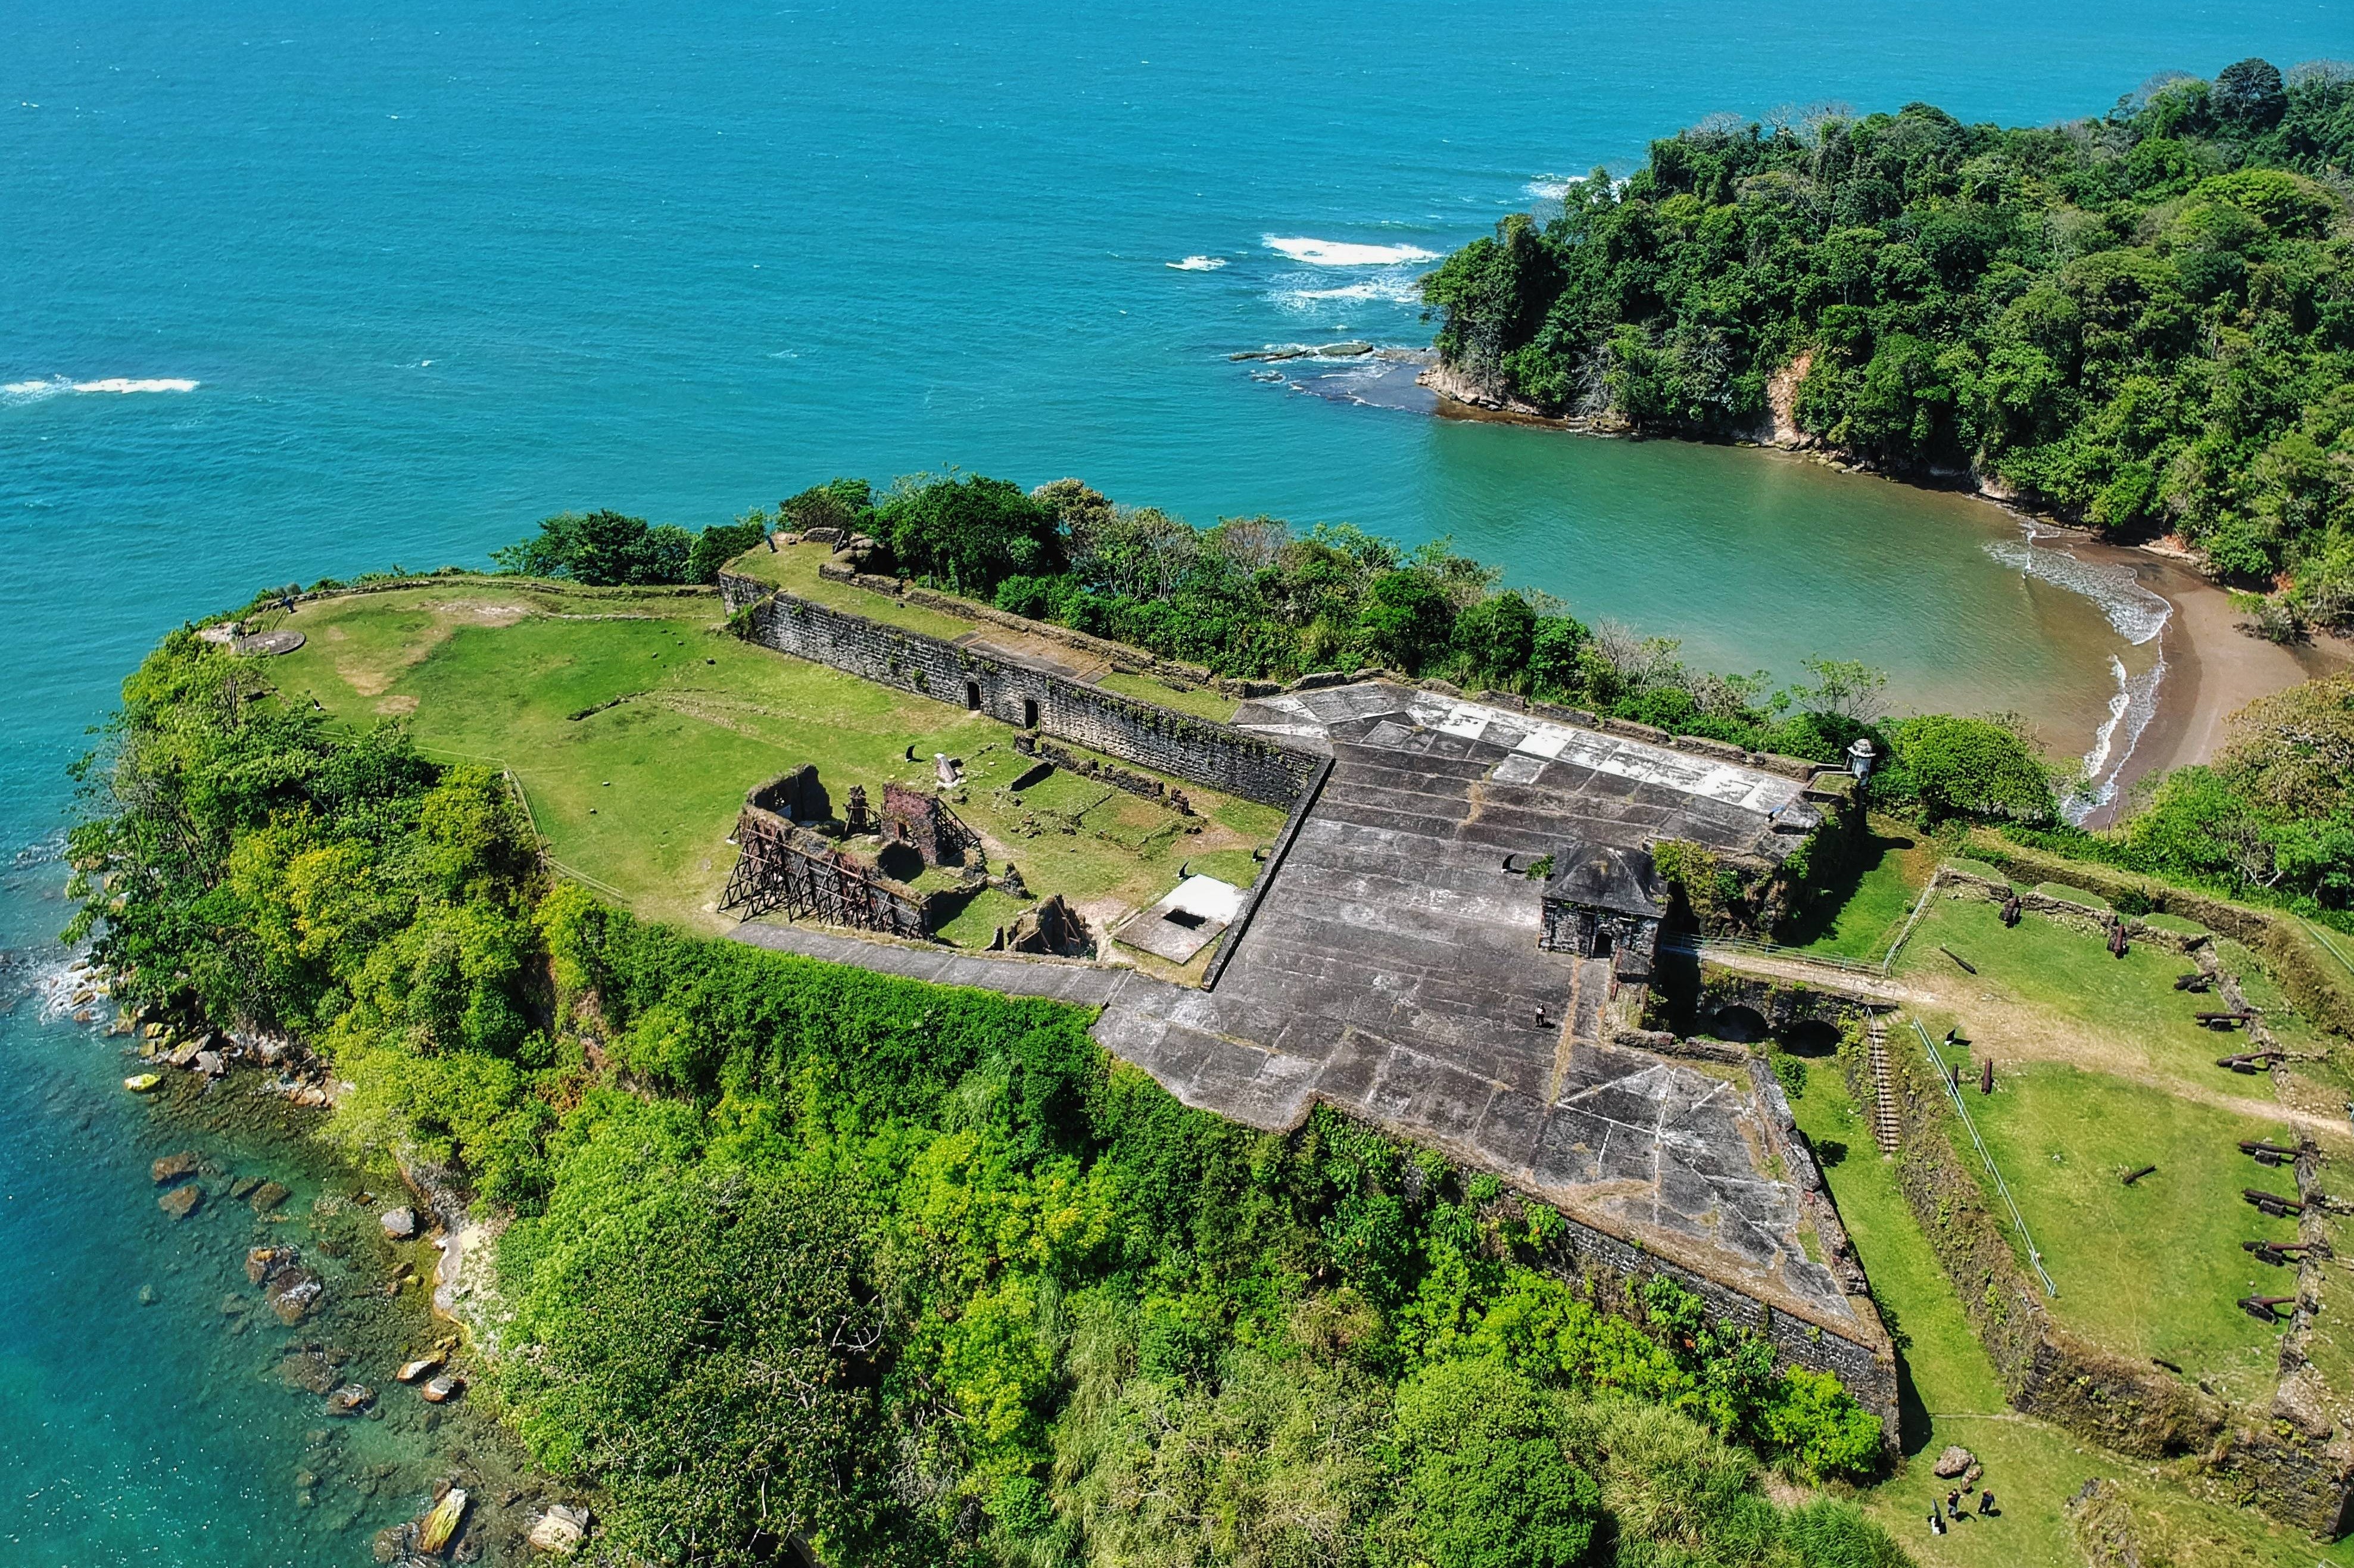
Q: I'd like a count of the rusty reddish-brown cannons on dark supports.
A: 9